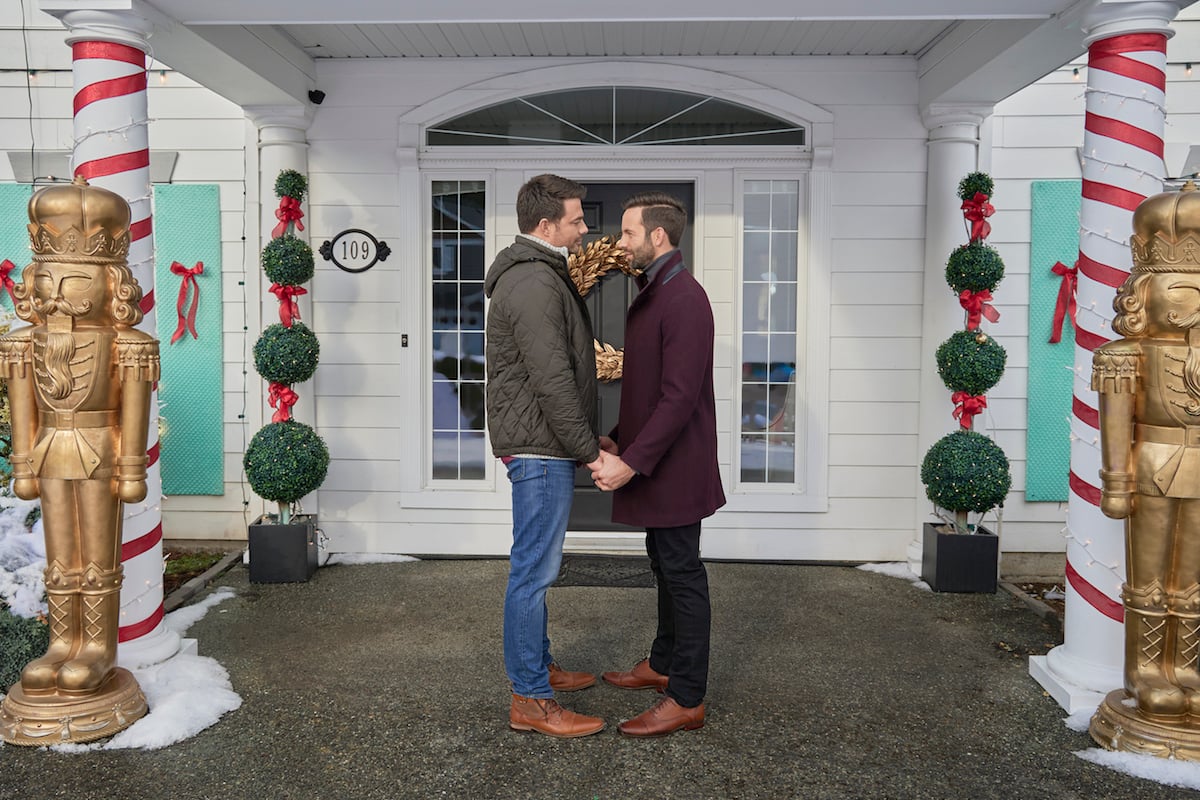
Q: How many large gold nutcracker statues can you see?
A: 2